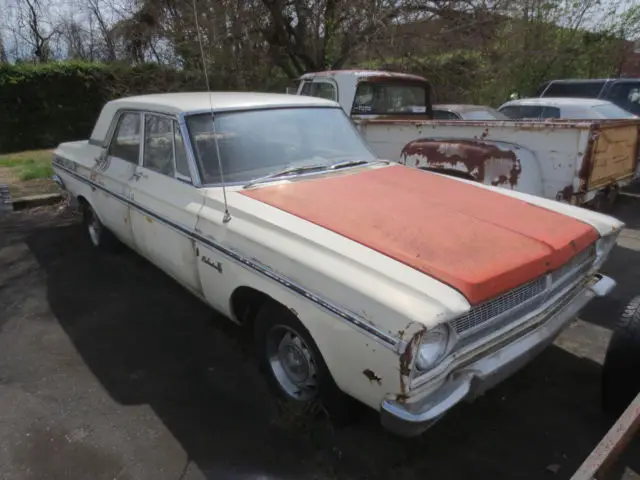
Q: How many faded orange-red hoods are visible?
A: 1